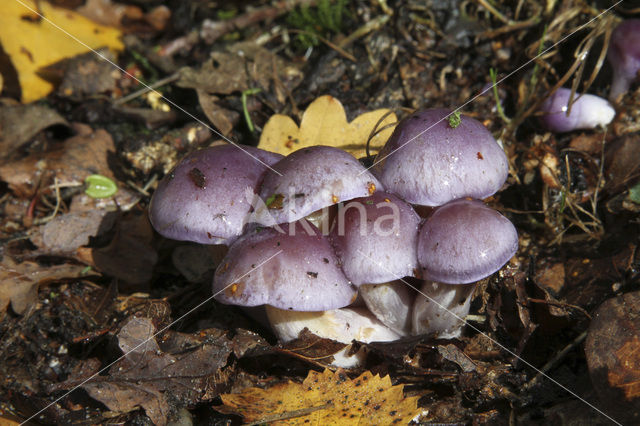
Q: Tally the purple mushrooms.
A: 8